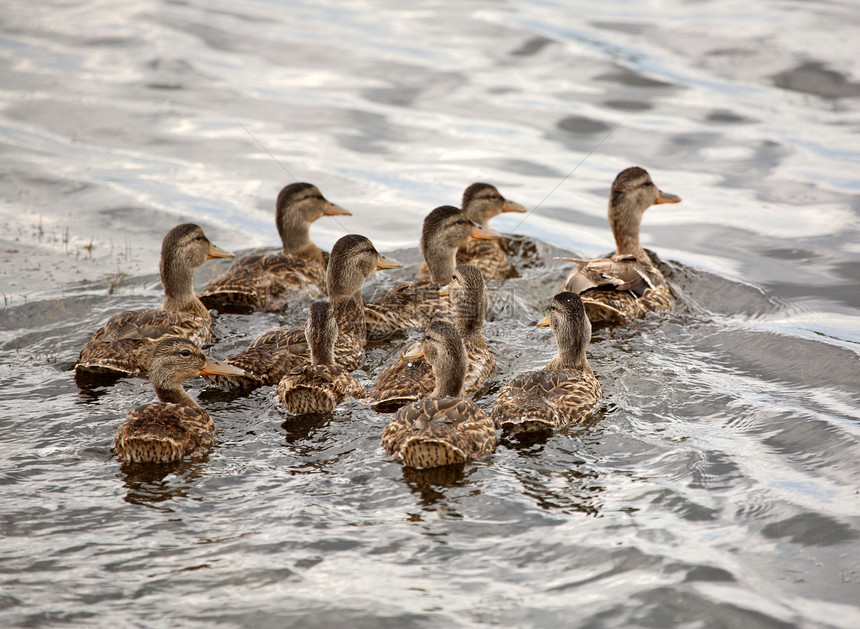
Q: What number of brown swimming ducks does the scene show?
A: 11